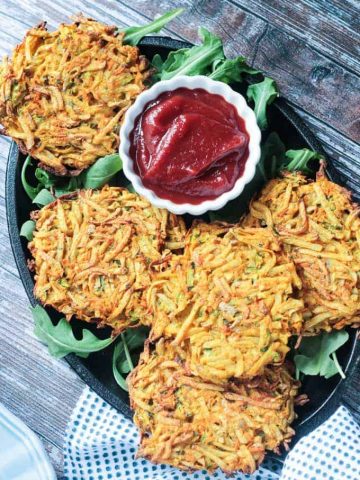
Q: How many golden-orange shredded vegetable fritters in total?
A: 5